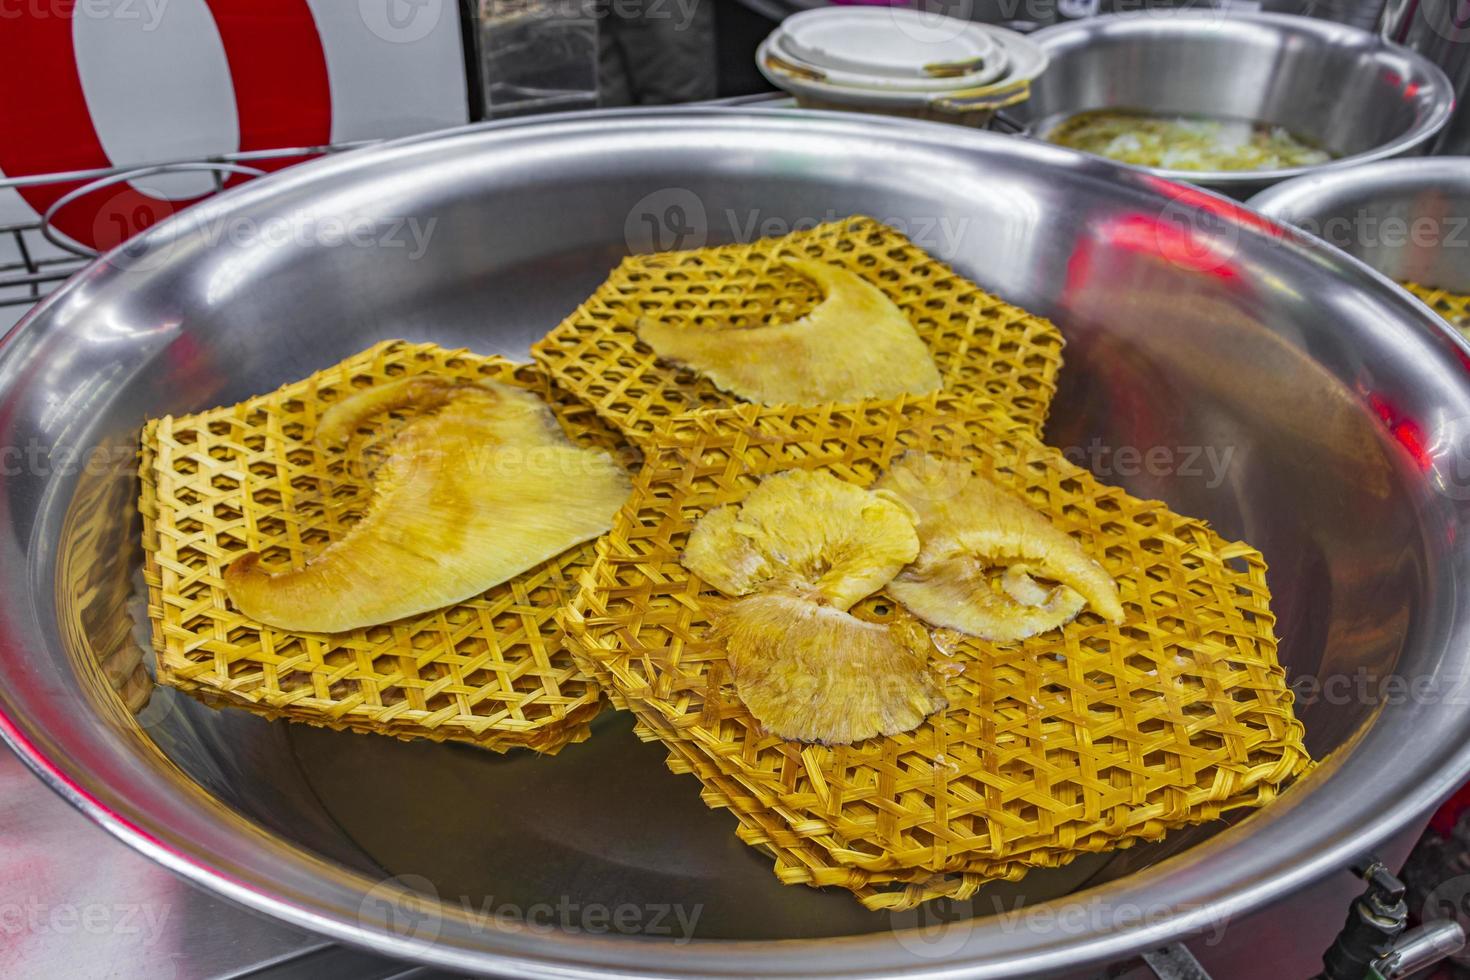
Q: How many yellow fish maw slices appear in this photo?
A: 5